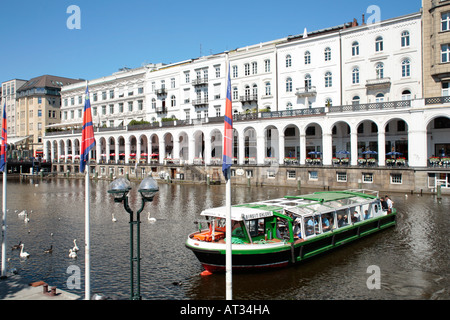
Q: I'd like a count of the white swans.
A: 7